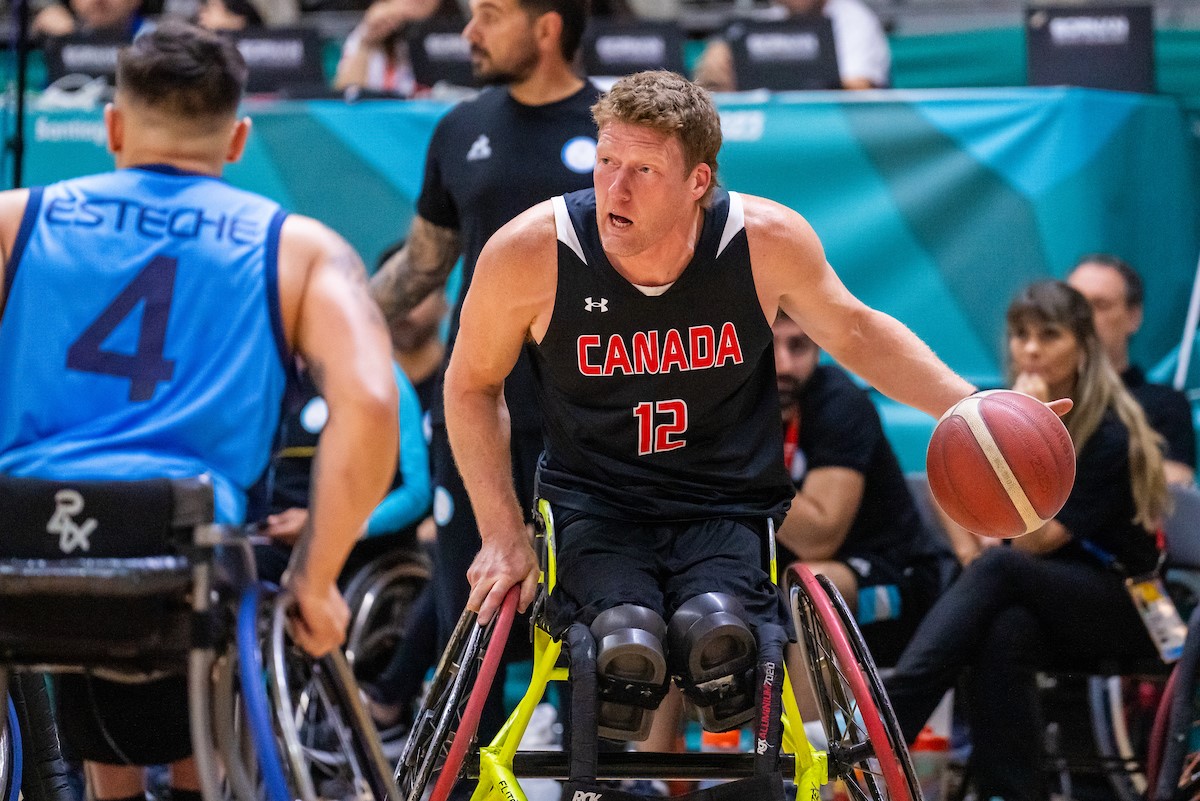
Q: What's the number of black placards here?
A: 6